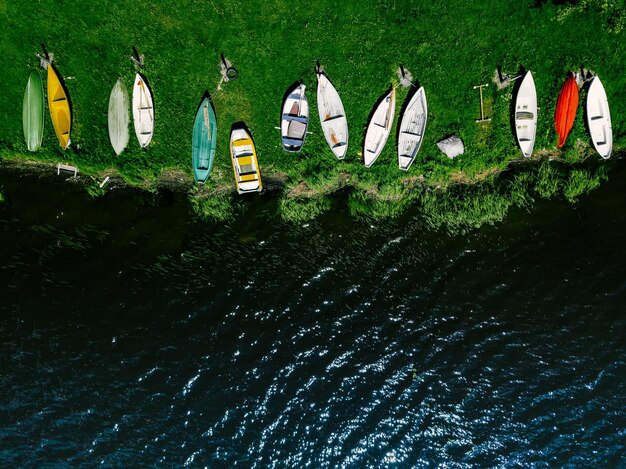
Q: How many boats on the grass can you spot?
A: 13